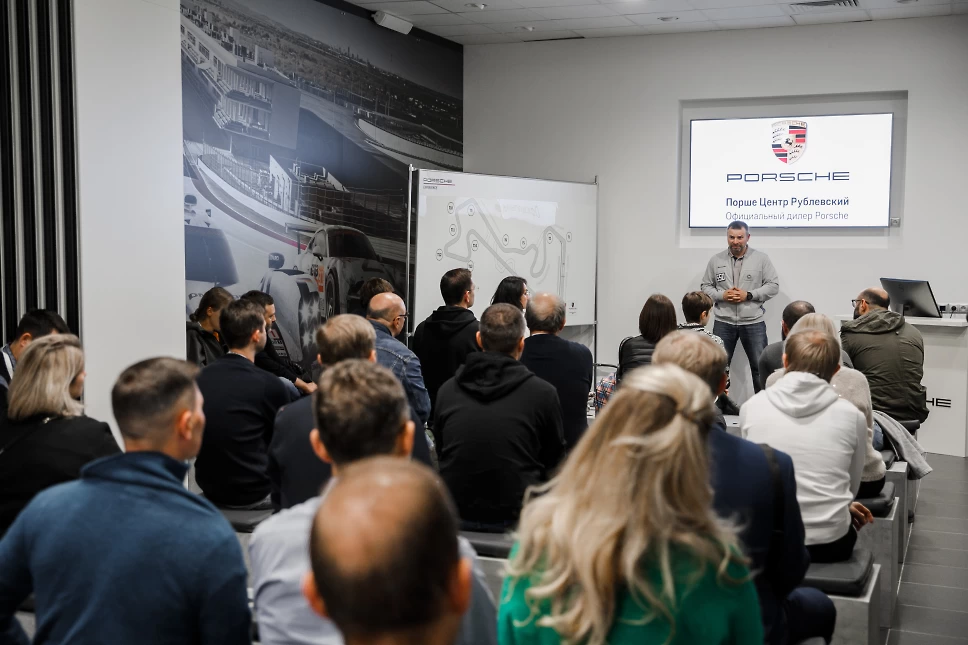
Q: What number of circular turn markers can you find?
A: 10